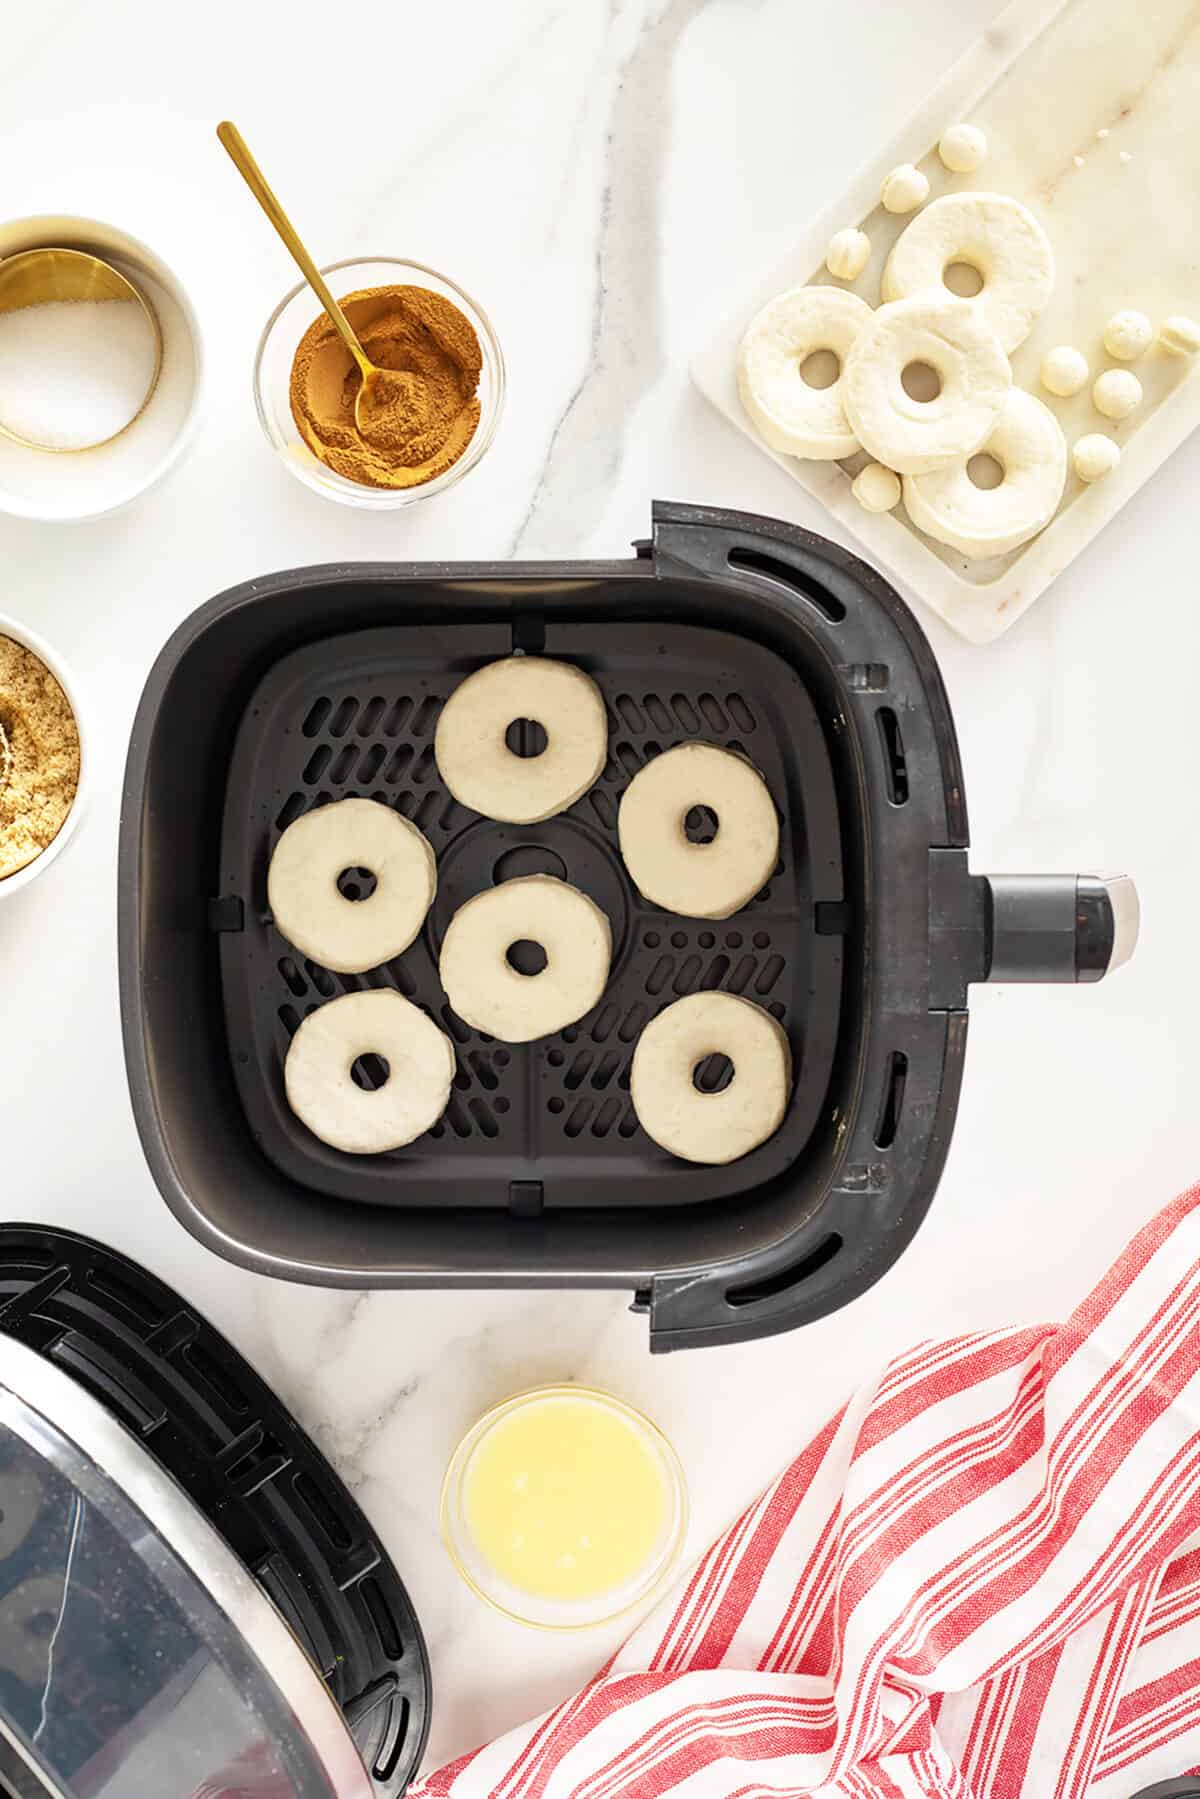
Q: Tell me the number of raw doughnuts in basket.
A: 6